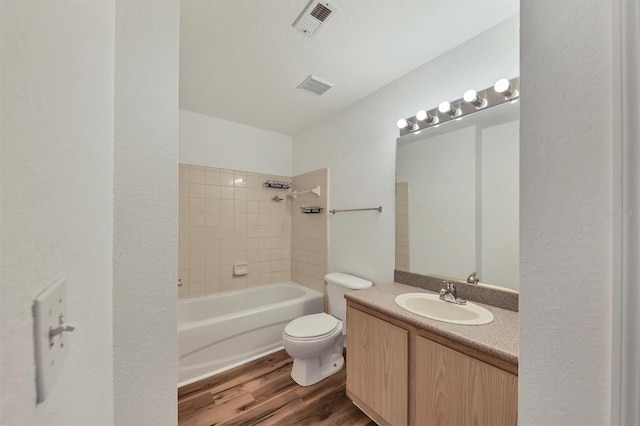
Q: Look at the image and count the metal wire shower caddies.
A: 2